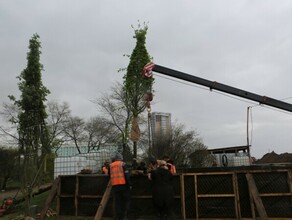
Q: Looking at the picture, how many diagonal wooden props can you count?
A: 3